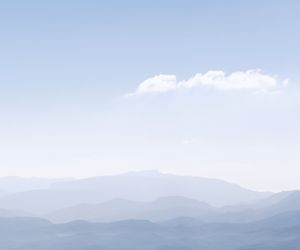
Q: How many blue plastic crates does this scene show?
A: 0